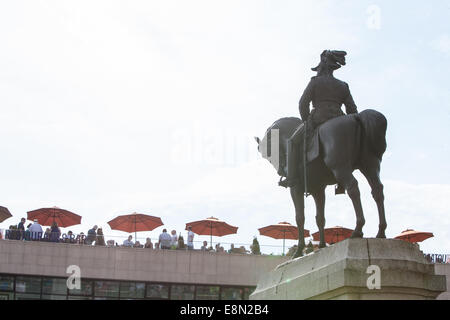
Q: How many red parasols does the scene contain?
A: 7